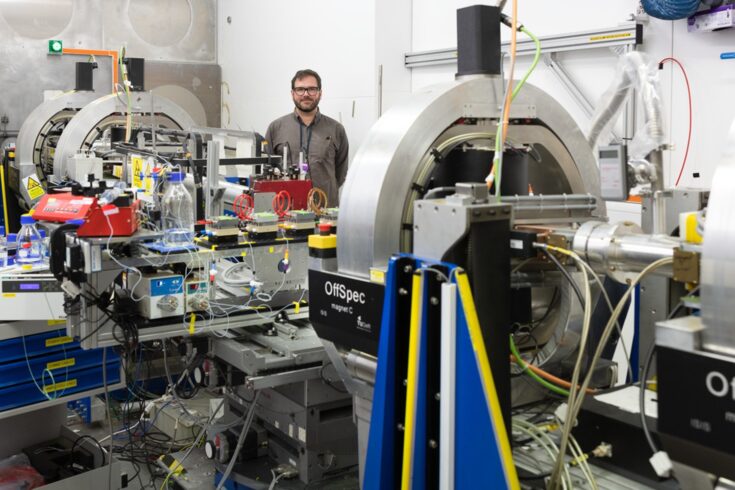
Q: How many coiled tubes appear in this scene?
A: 3